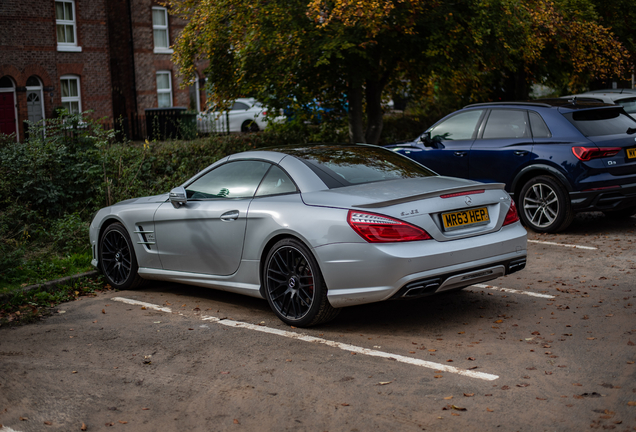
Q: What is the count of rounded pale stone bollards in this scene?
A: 0